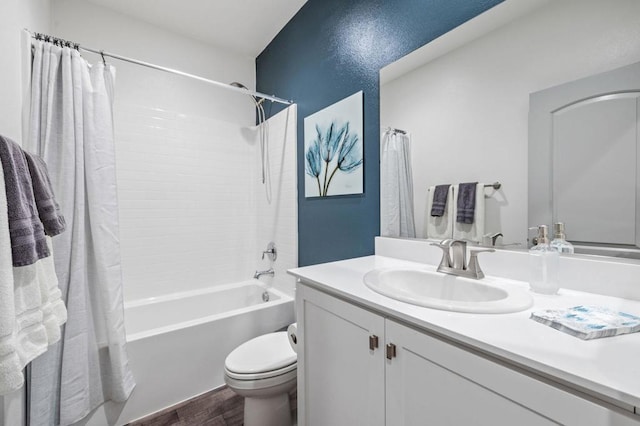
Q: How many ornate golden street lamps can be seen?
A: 0